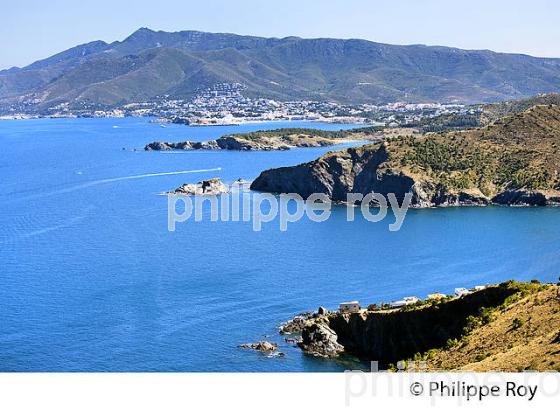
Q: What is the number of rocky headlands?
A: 3